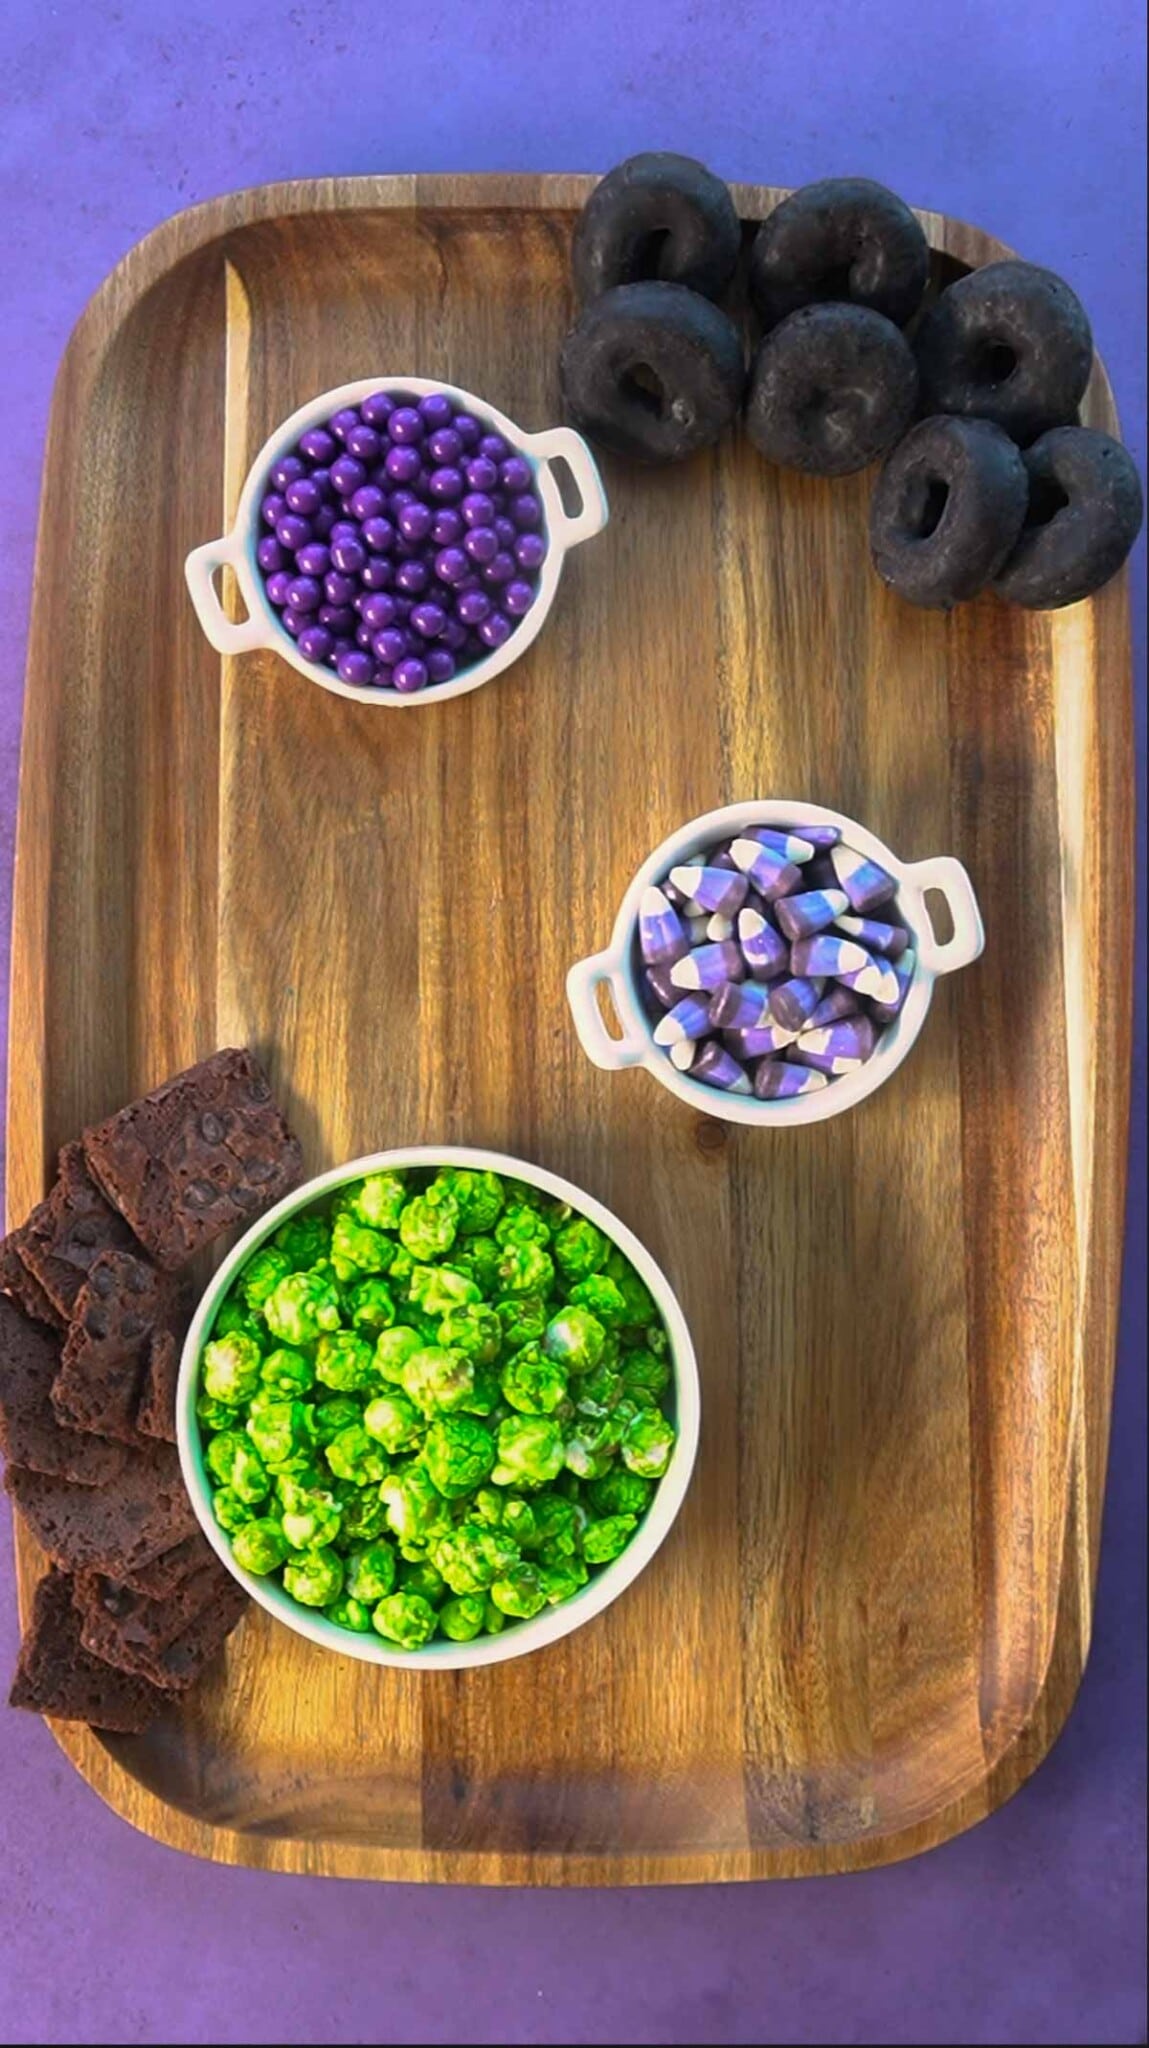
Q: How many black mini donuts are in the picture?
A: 7